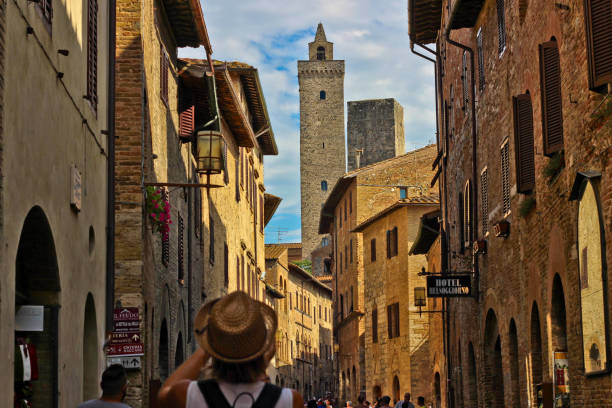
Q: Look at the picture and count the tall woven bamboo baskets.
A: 0